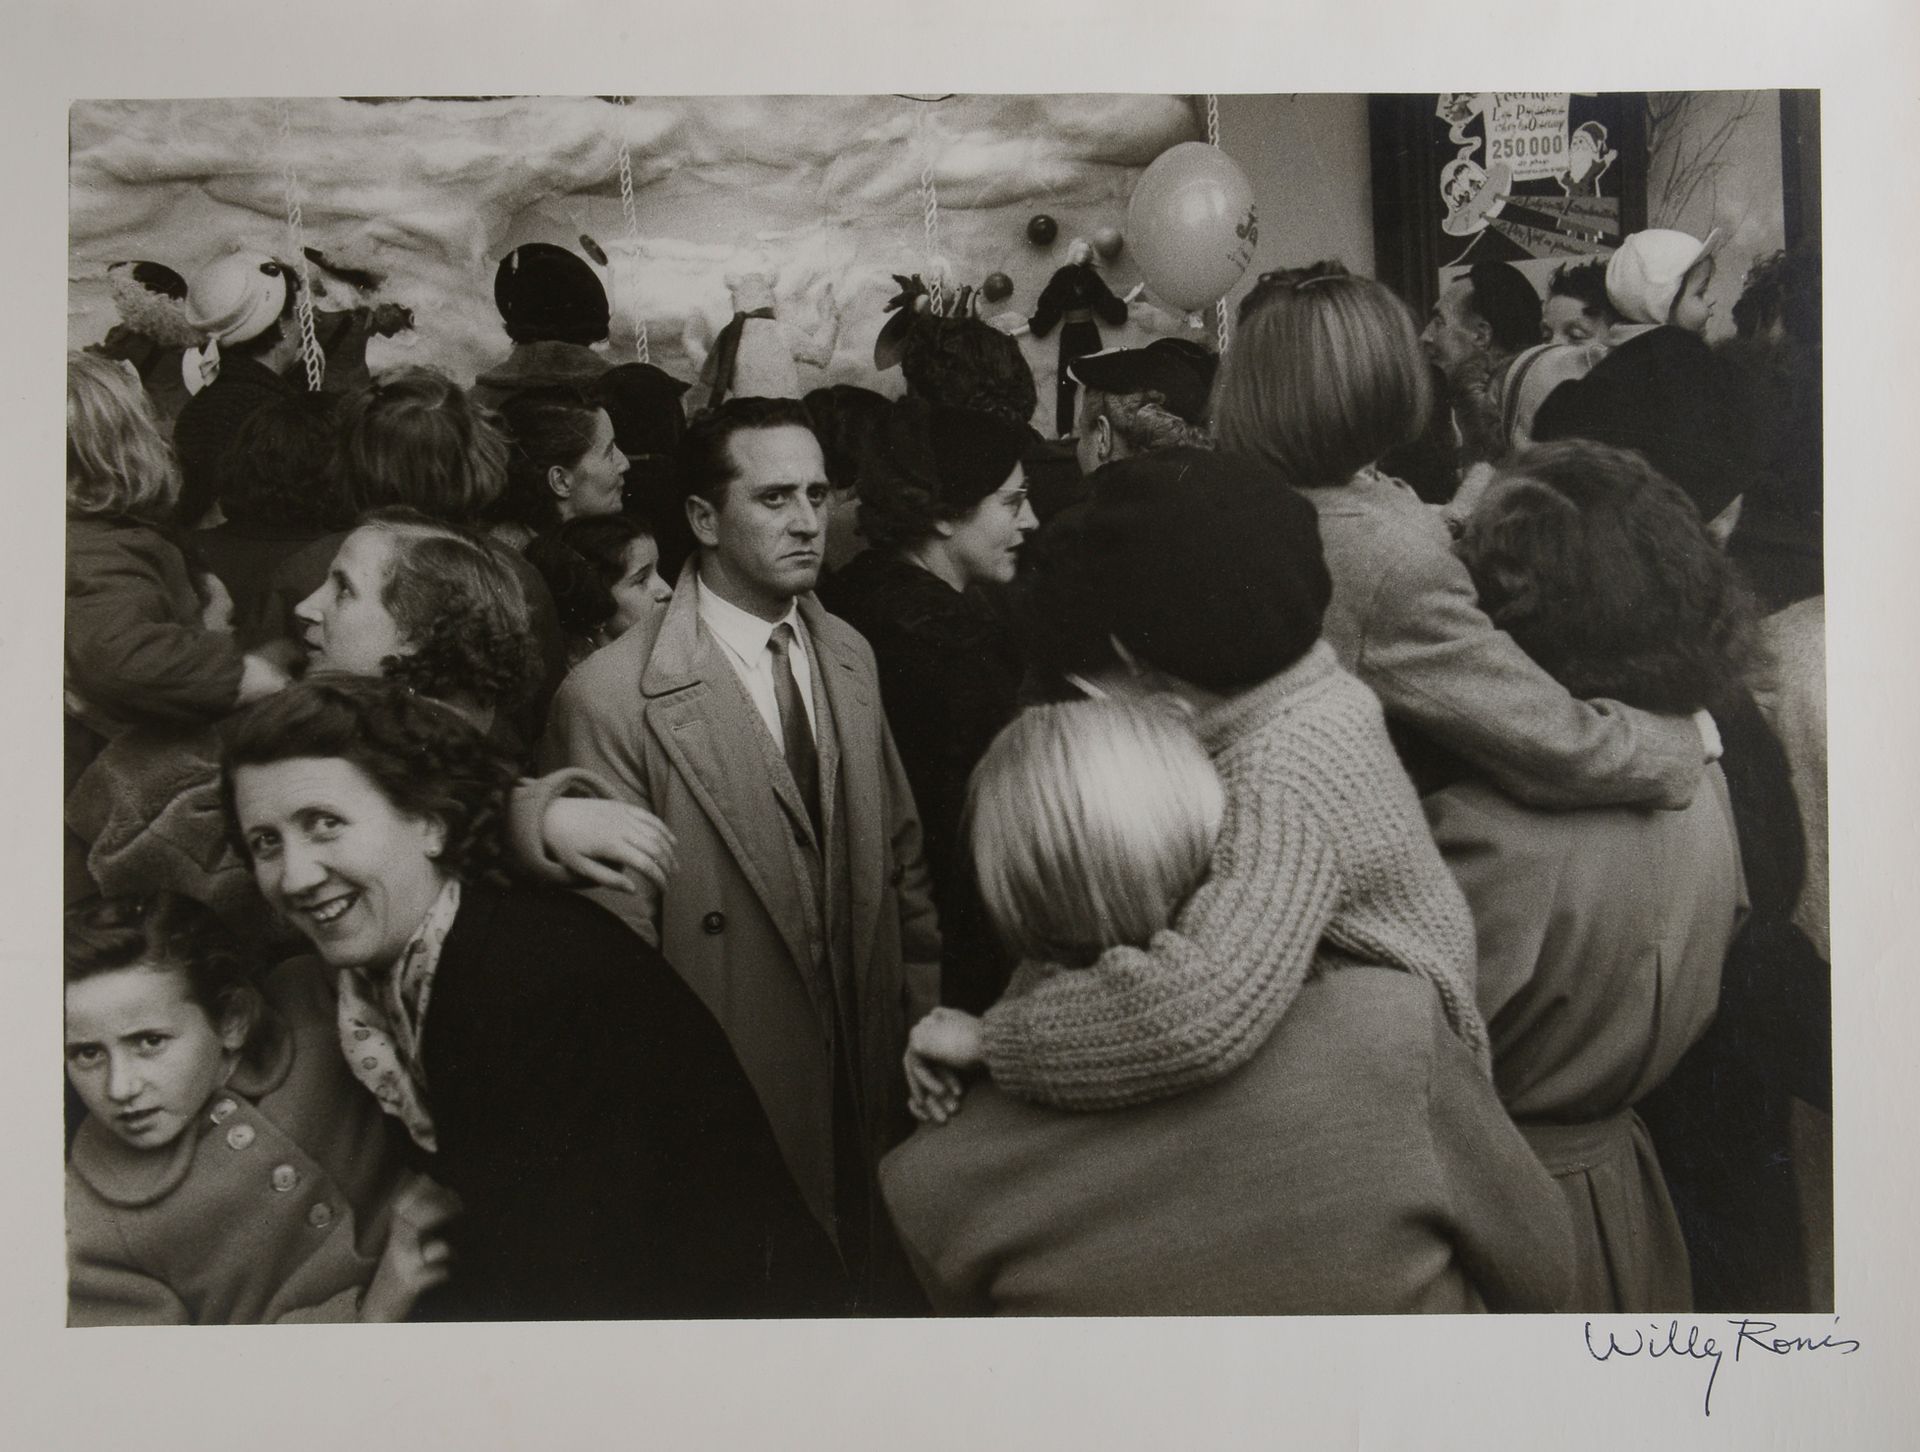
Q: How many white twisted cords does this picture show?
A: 4